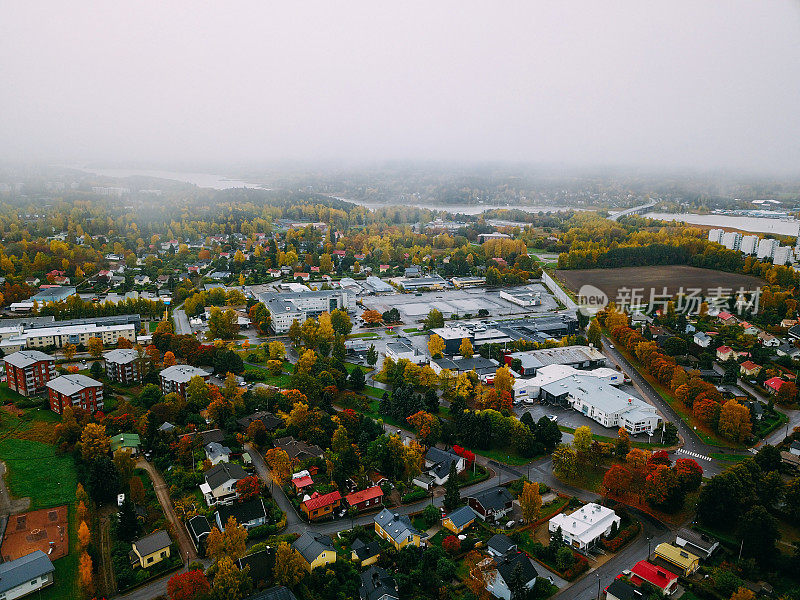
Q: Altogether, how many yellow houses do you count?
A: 6